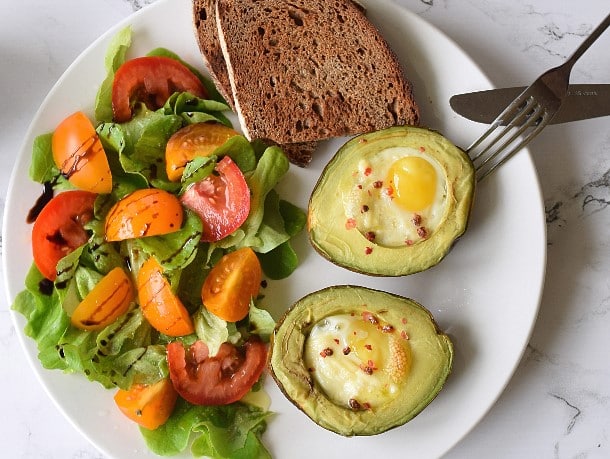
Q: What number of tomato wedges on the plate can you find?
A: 11